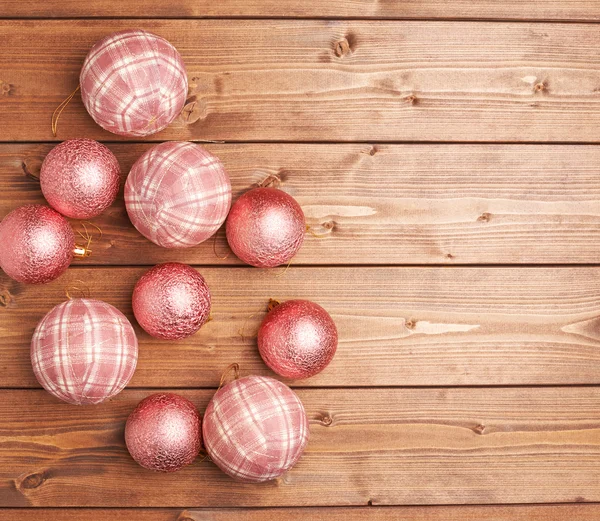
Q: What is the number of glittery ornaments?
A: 6